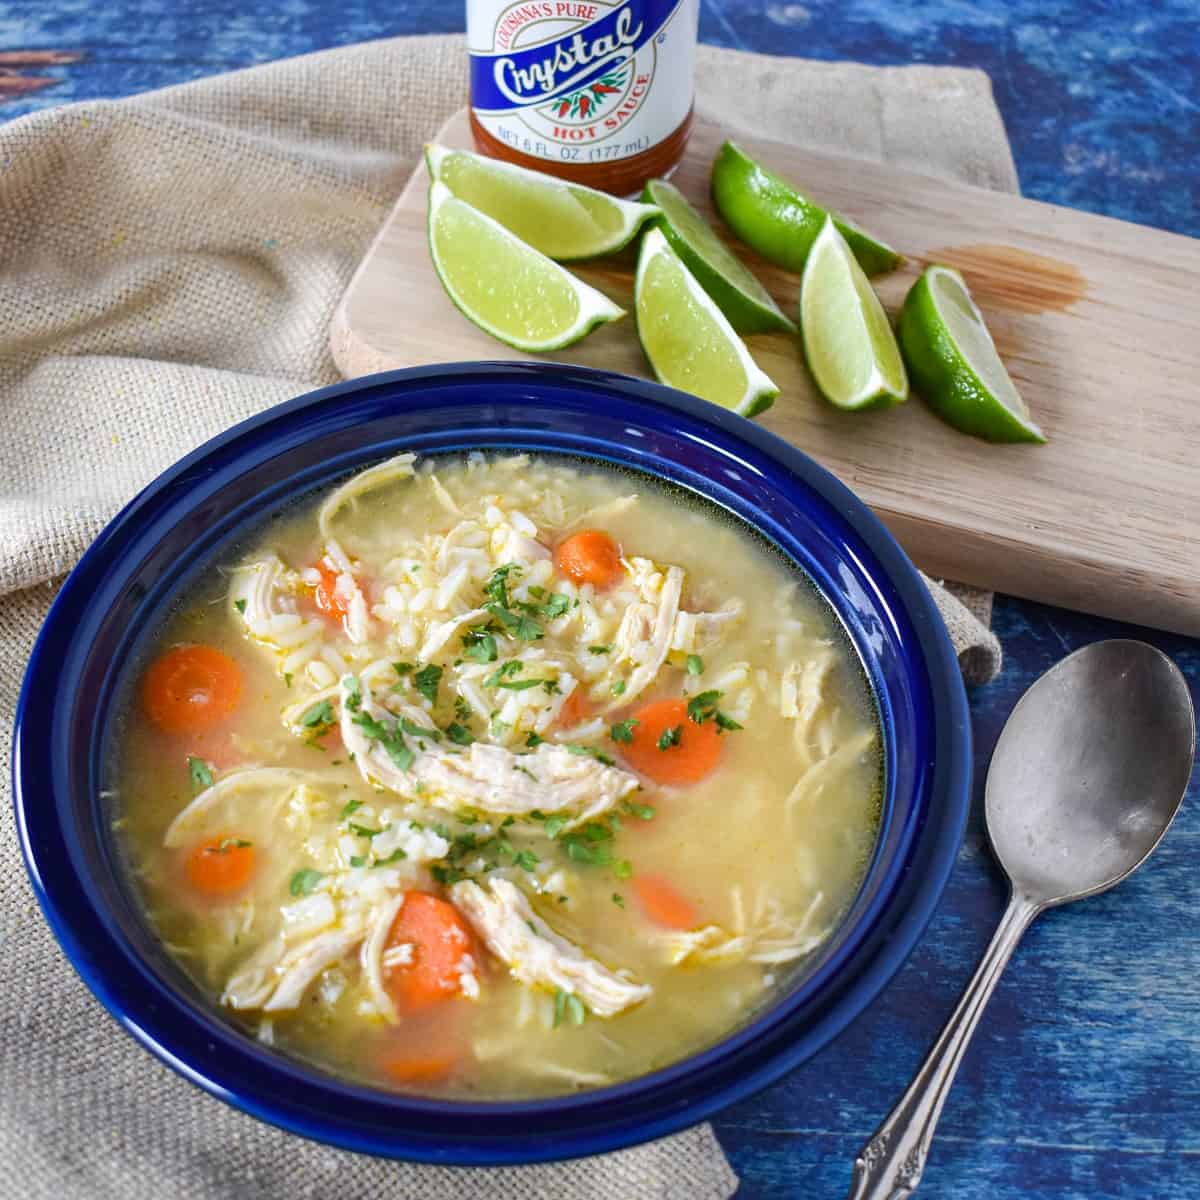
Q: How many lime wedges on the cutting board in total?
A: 7